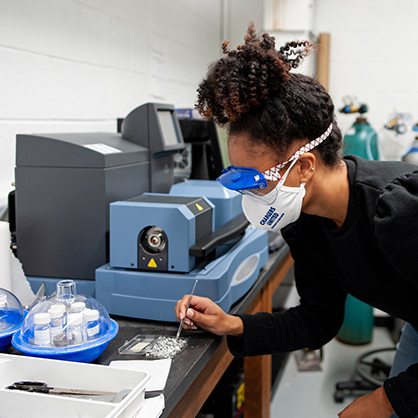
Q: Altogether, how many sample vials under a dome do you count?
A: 6